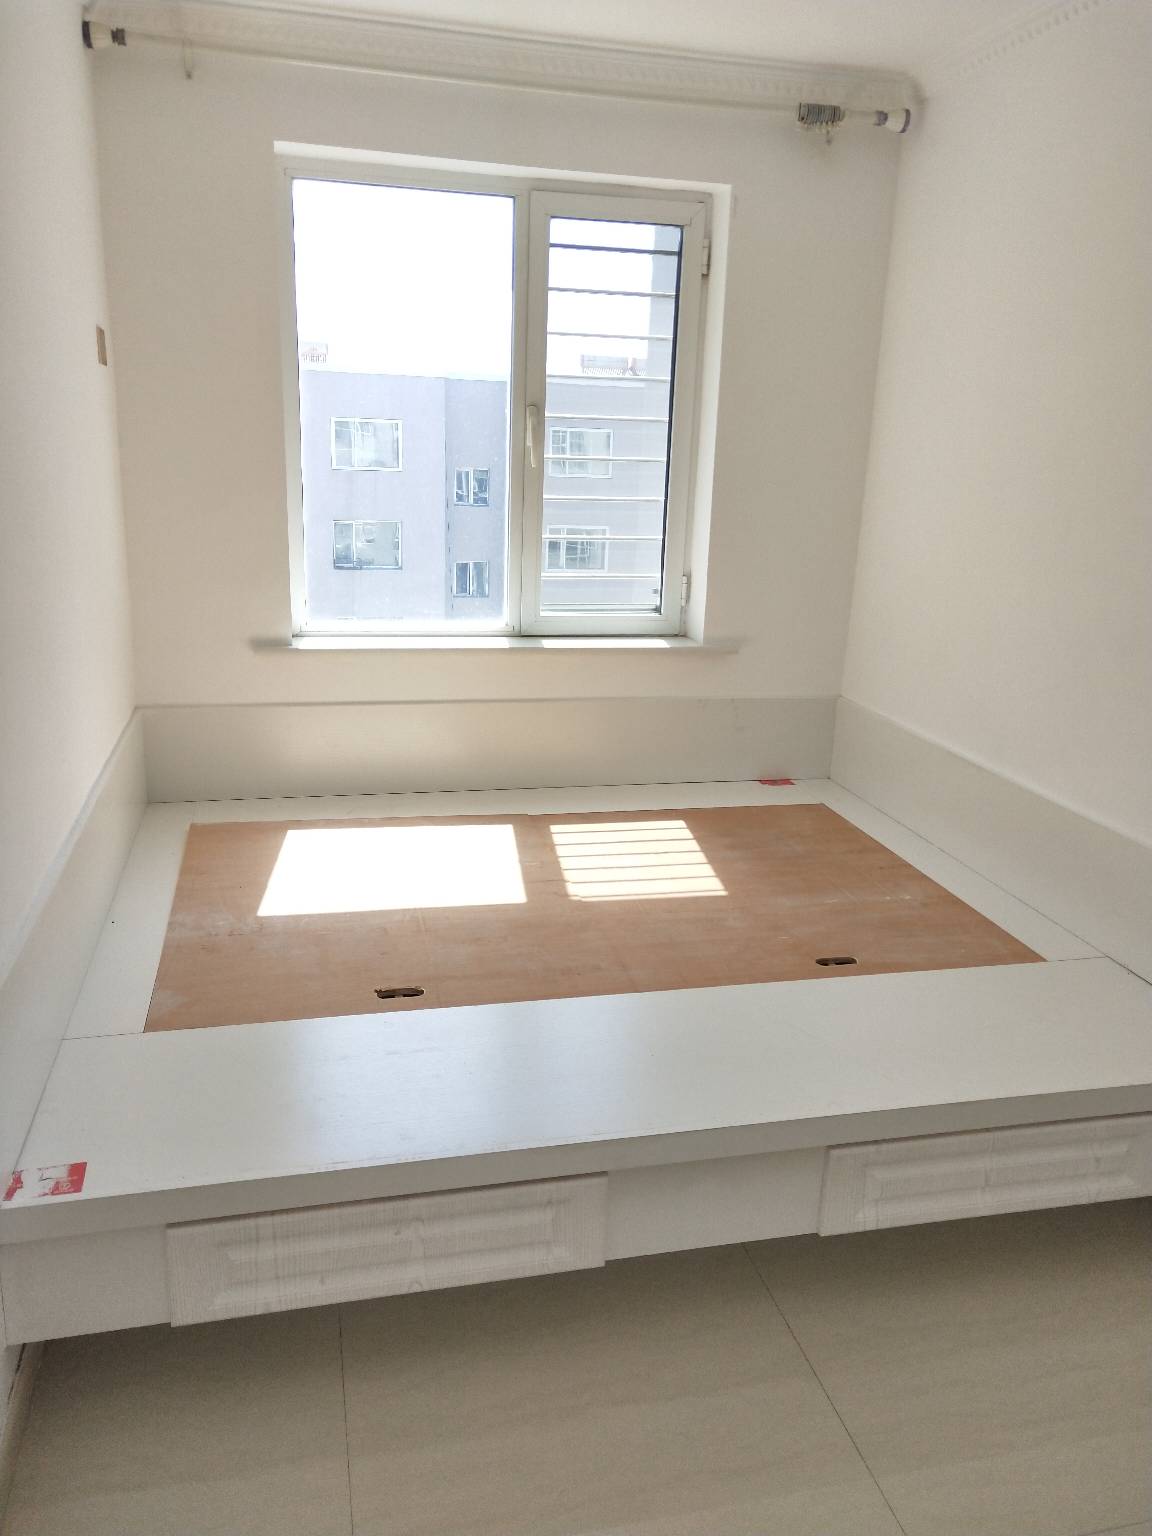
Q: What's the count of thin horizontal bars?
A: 9